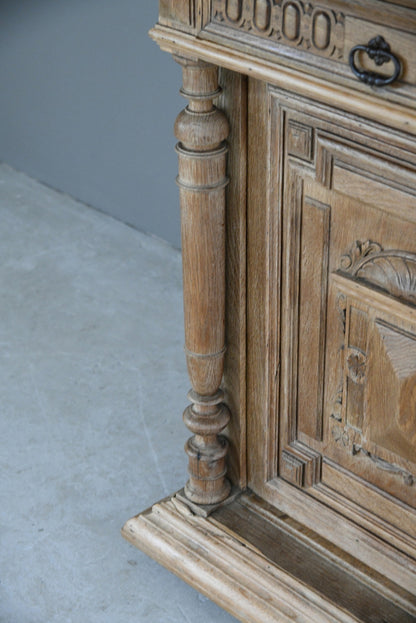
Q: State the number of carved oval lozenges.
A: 4